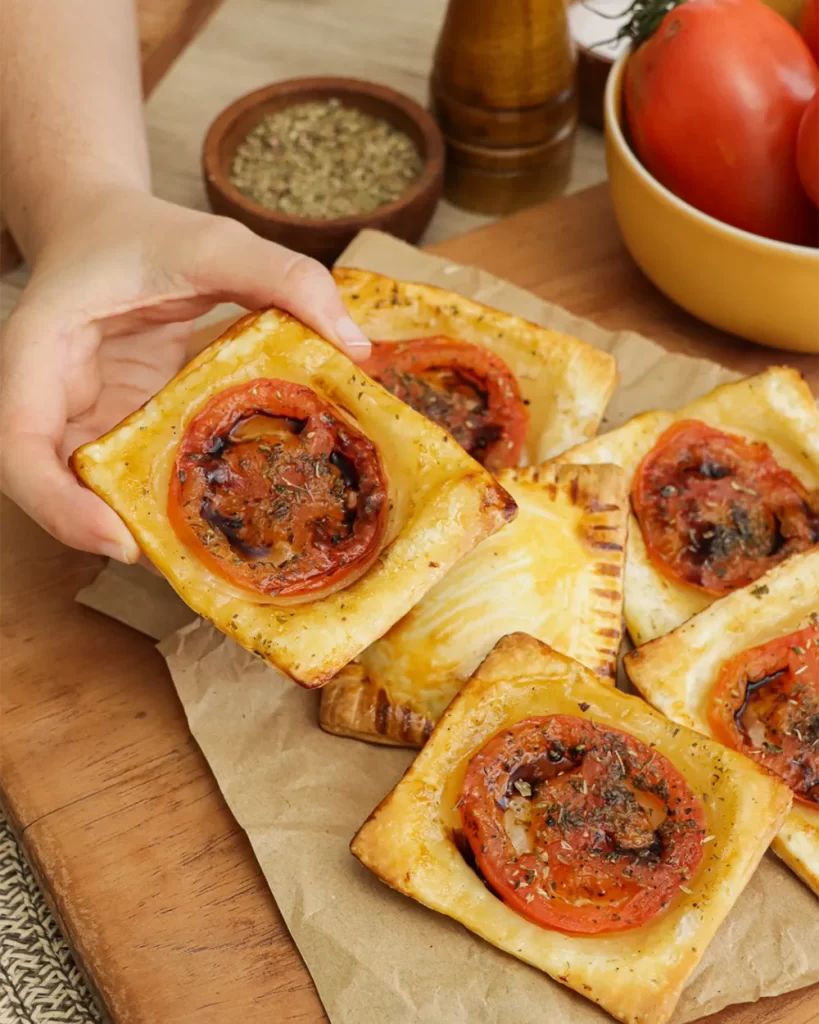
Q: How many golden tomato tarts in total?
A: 5